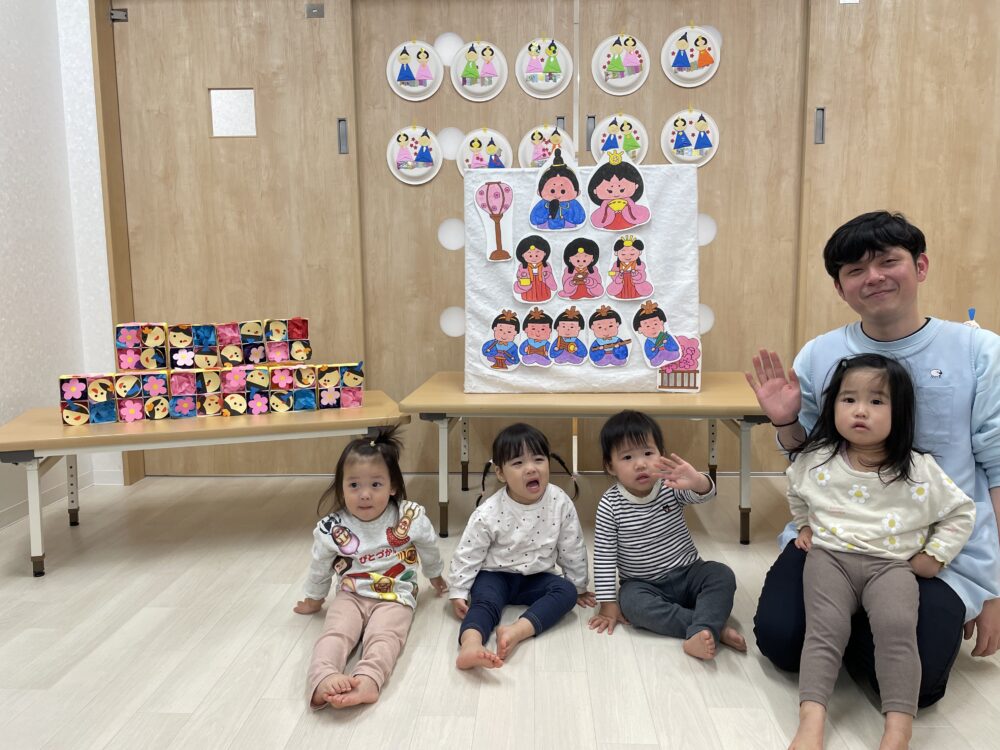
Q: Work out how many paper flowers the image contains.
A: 13